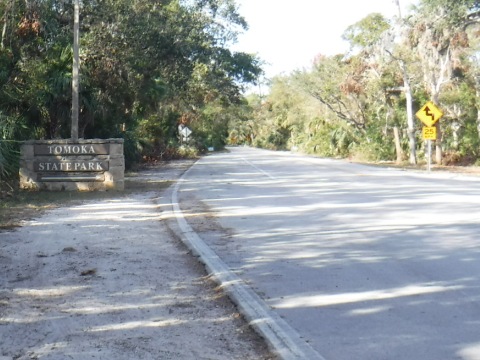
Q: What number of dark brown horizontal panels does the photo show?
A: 3